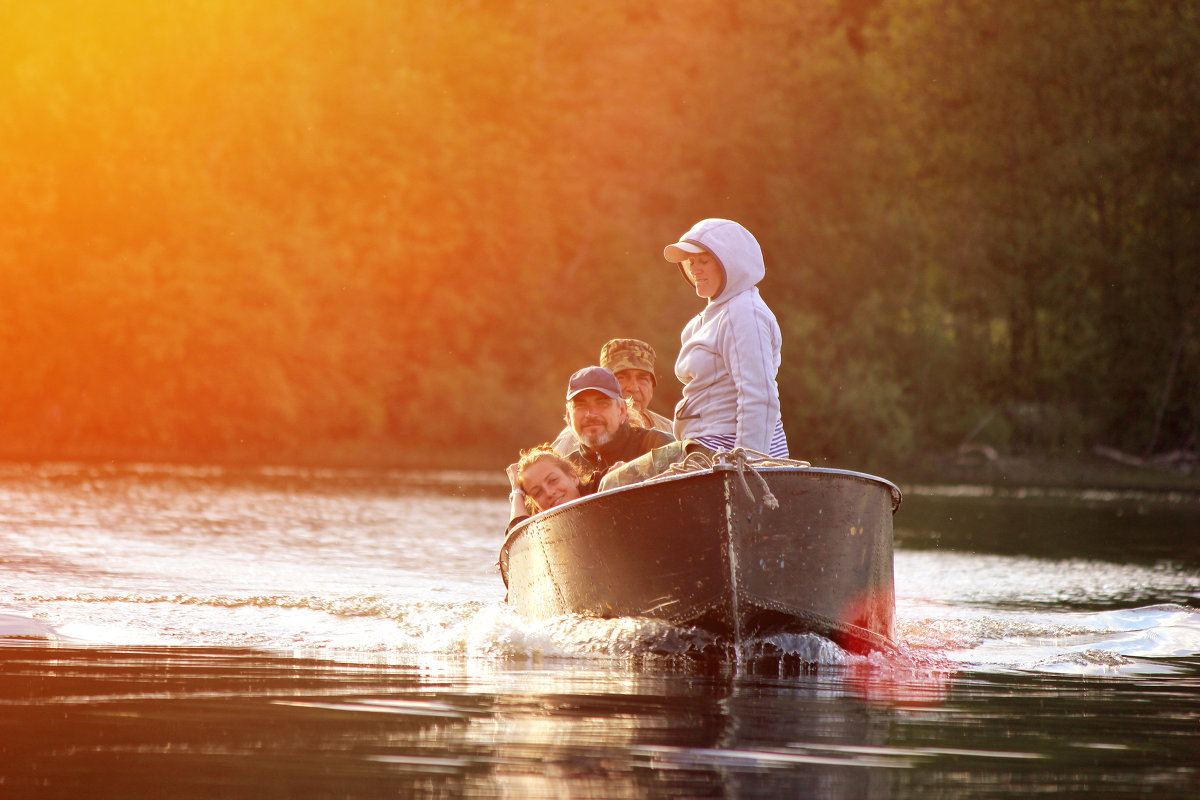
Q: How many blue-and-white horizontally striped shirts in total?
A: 1